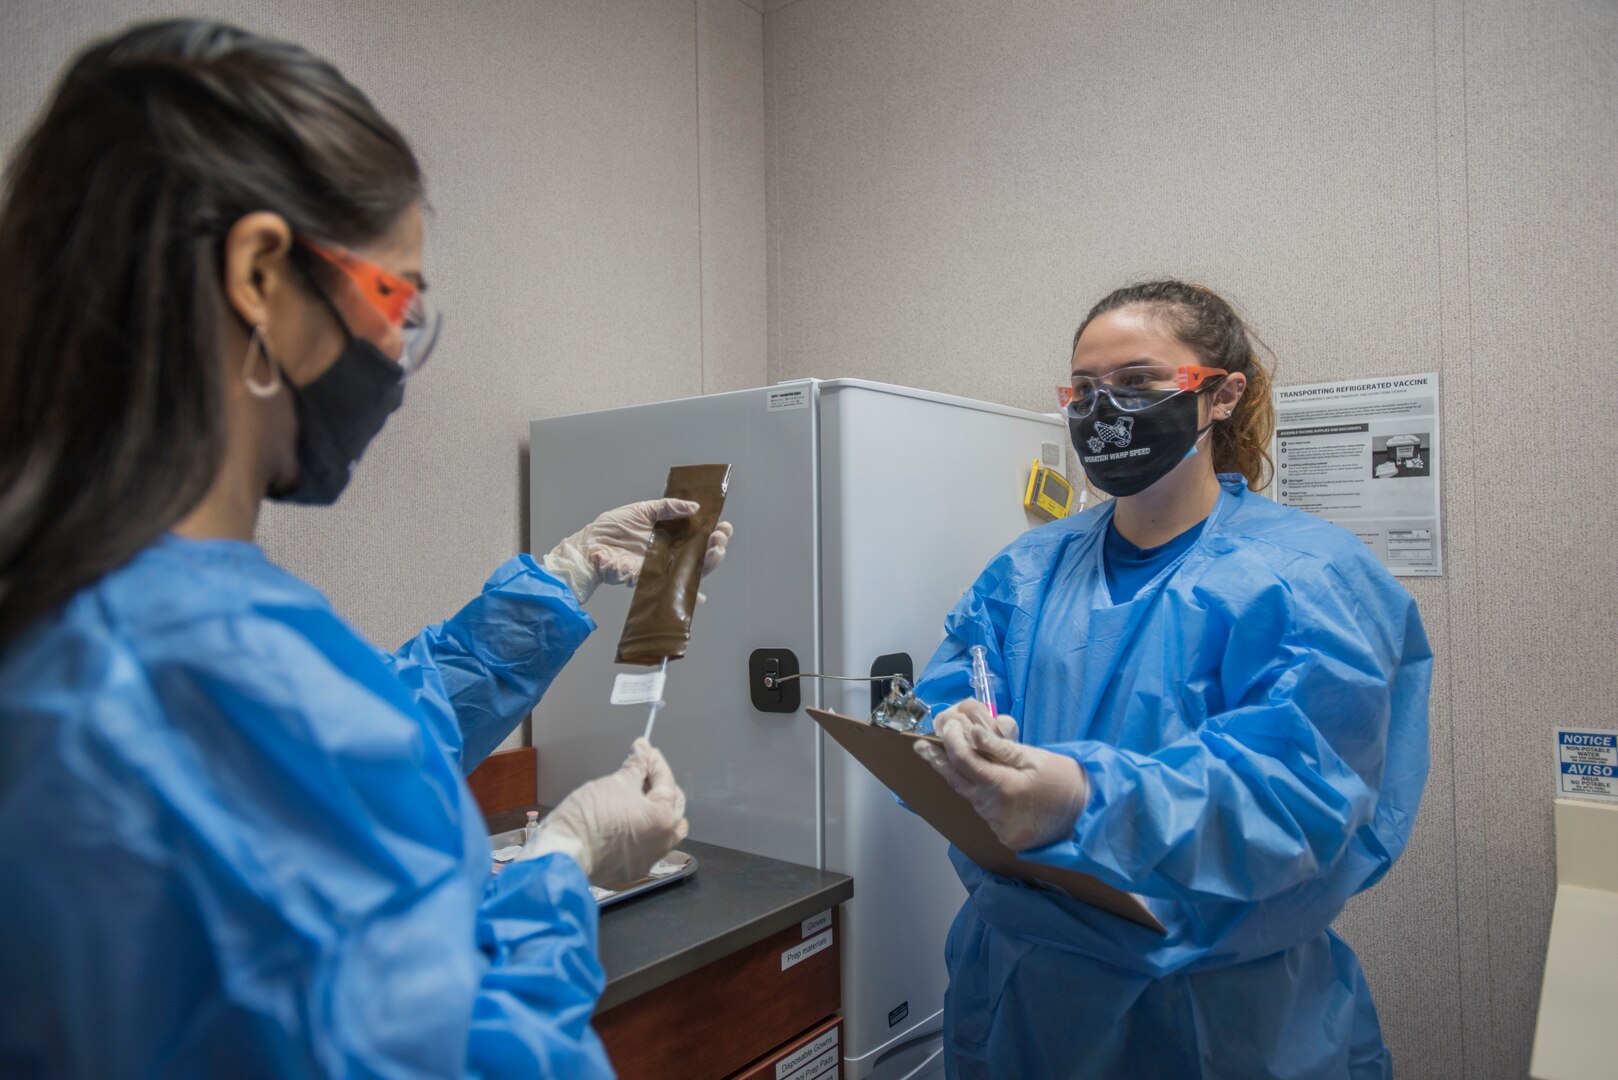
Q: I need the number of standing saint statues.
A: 0